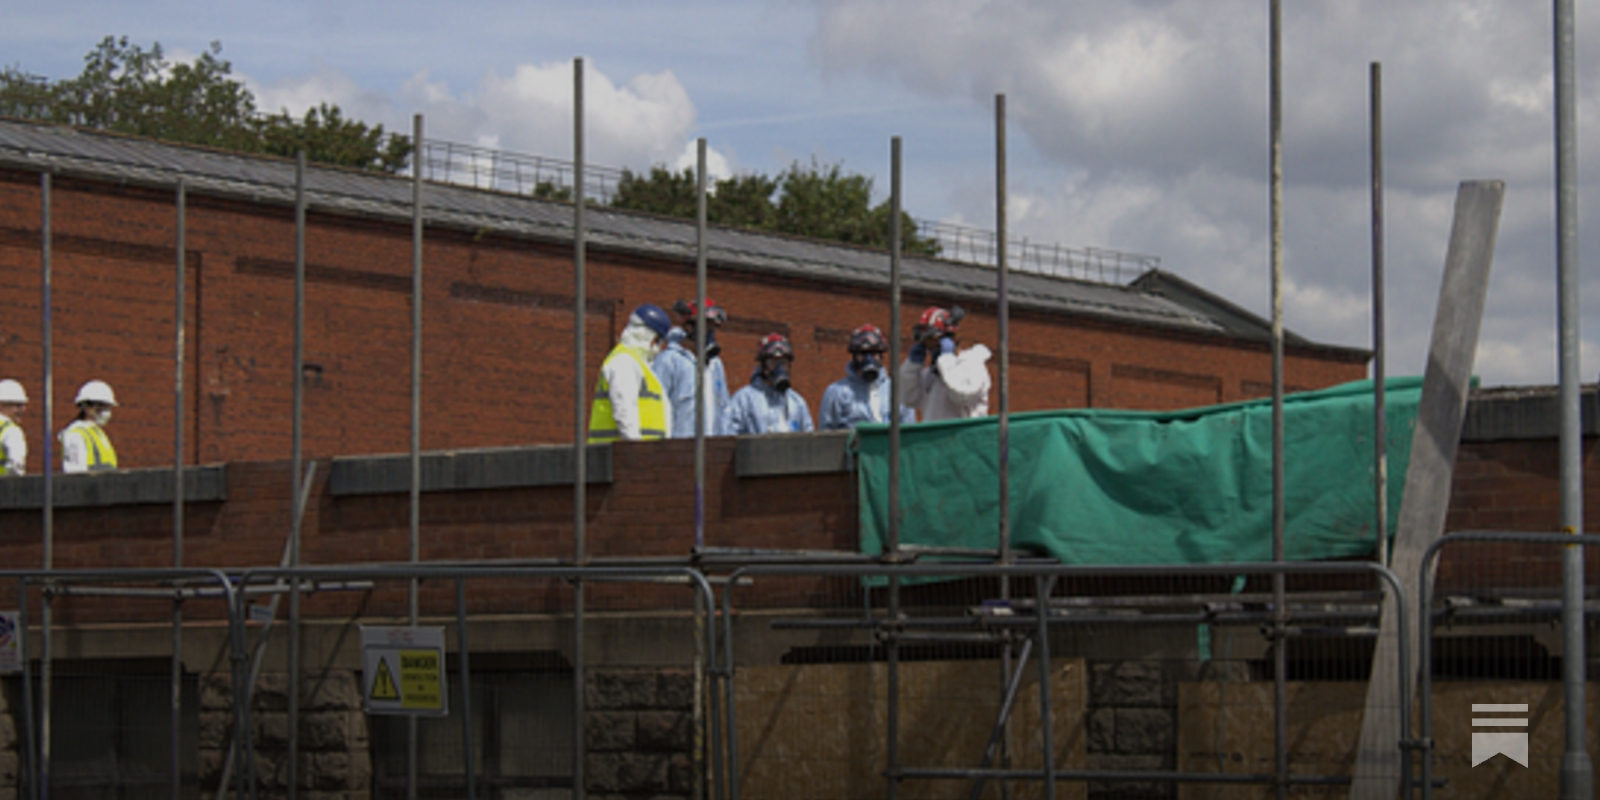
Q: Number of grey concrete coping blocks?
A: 4